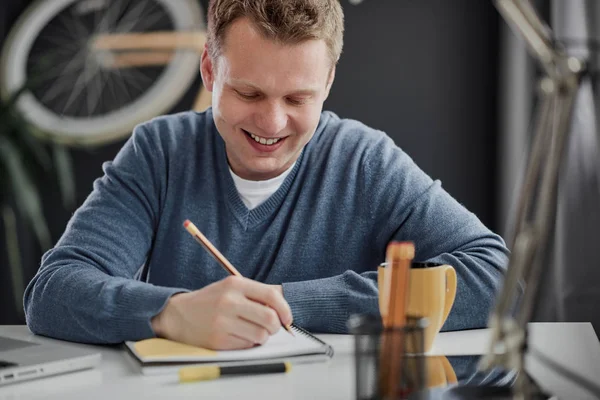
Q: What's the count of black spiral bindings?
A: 1